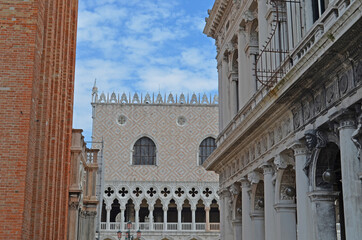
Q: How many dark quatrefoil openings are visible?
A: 8